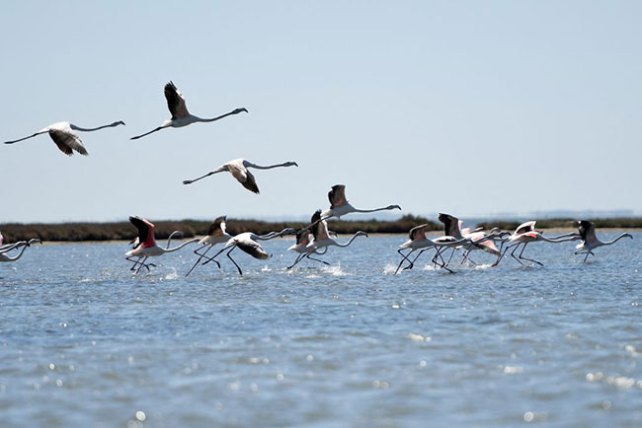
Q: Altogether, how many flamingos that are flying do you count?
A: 4